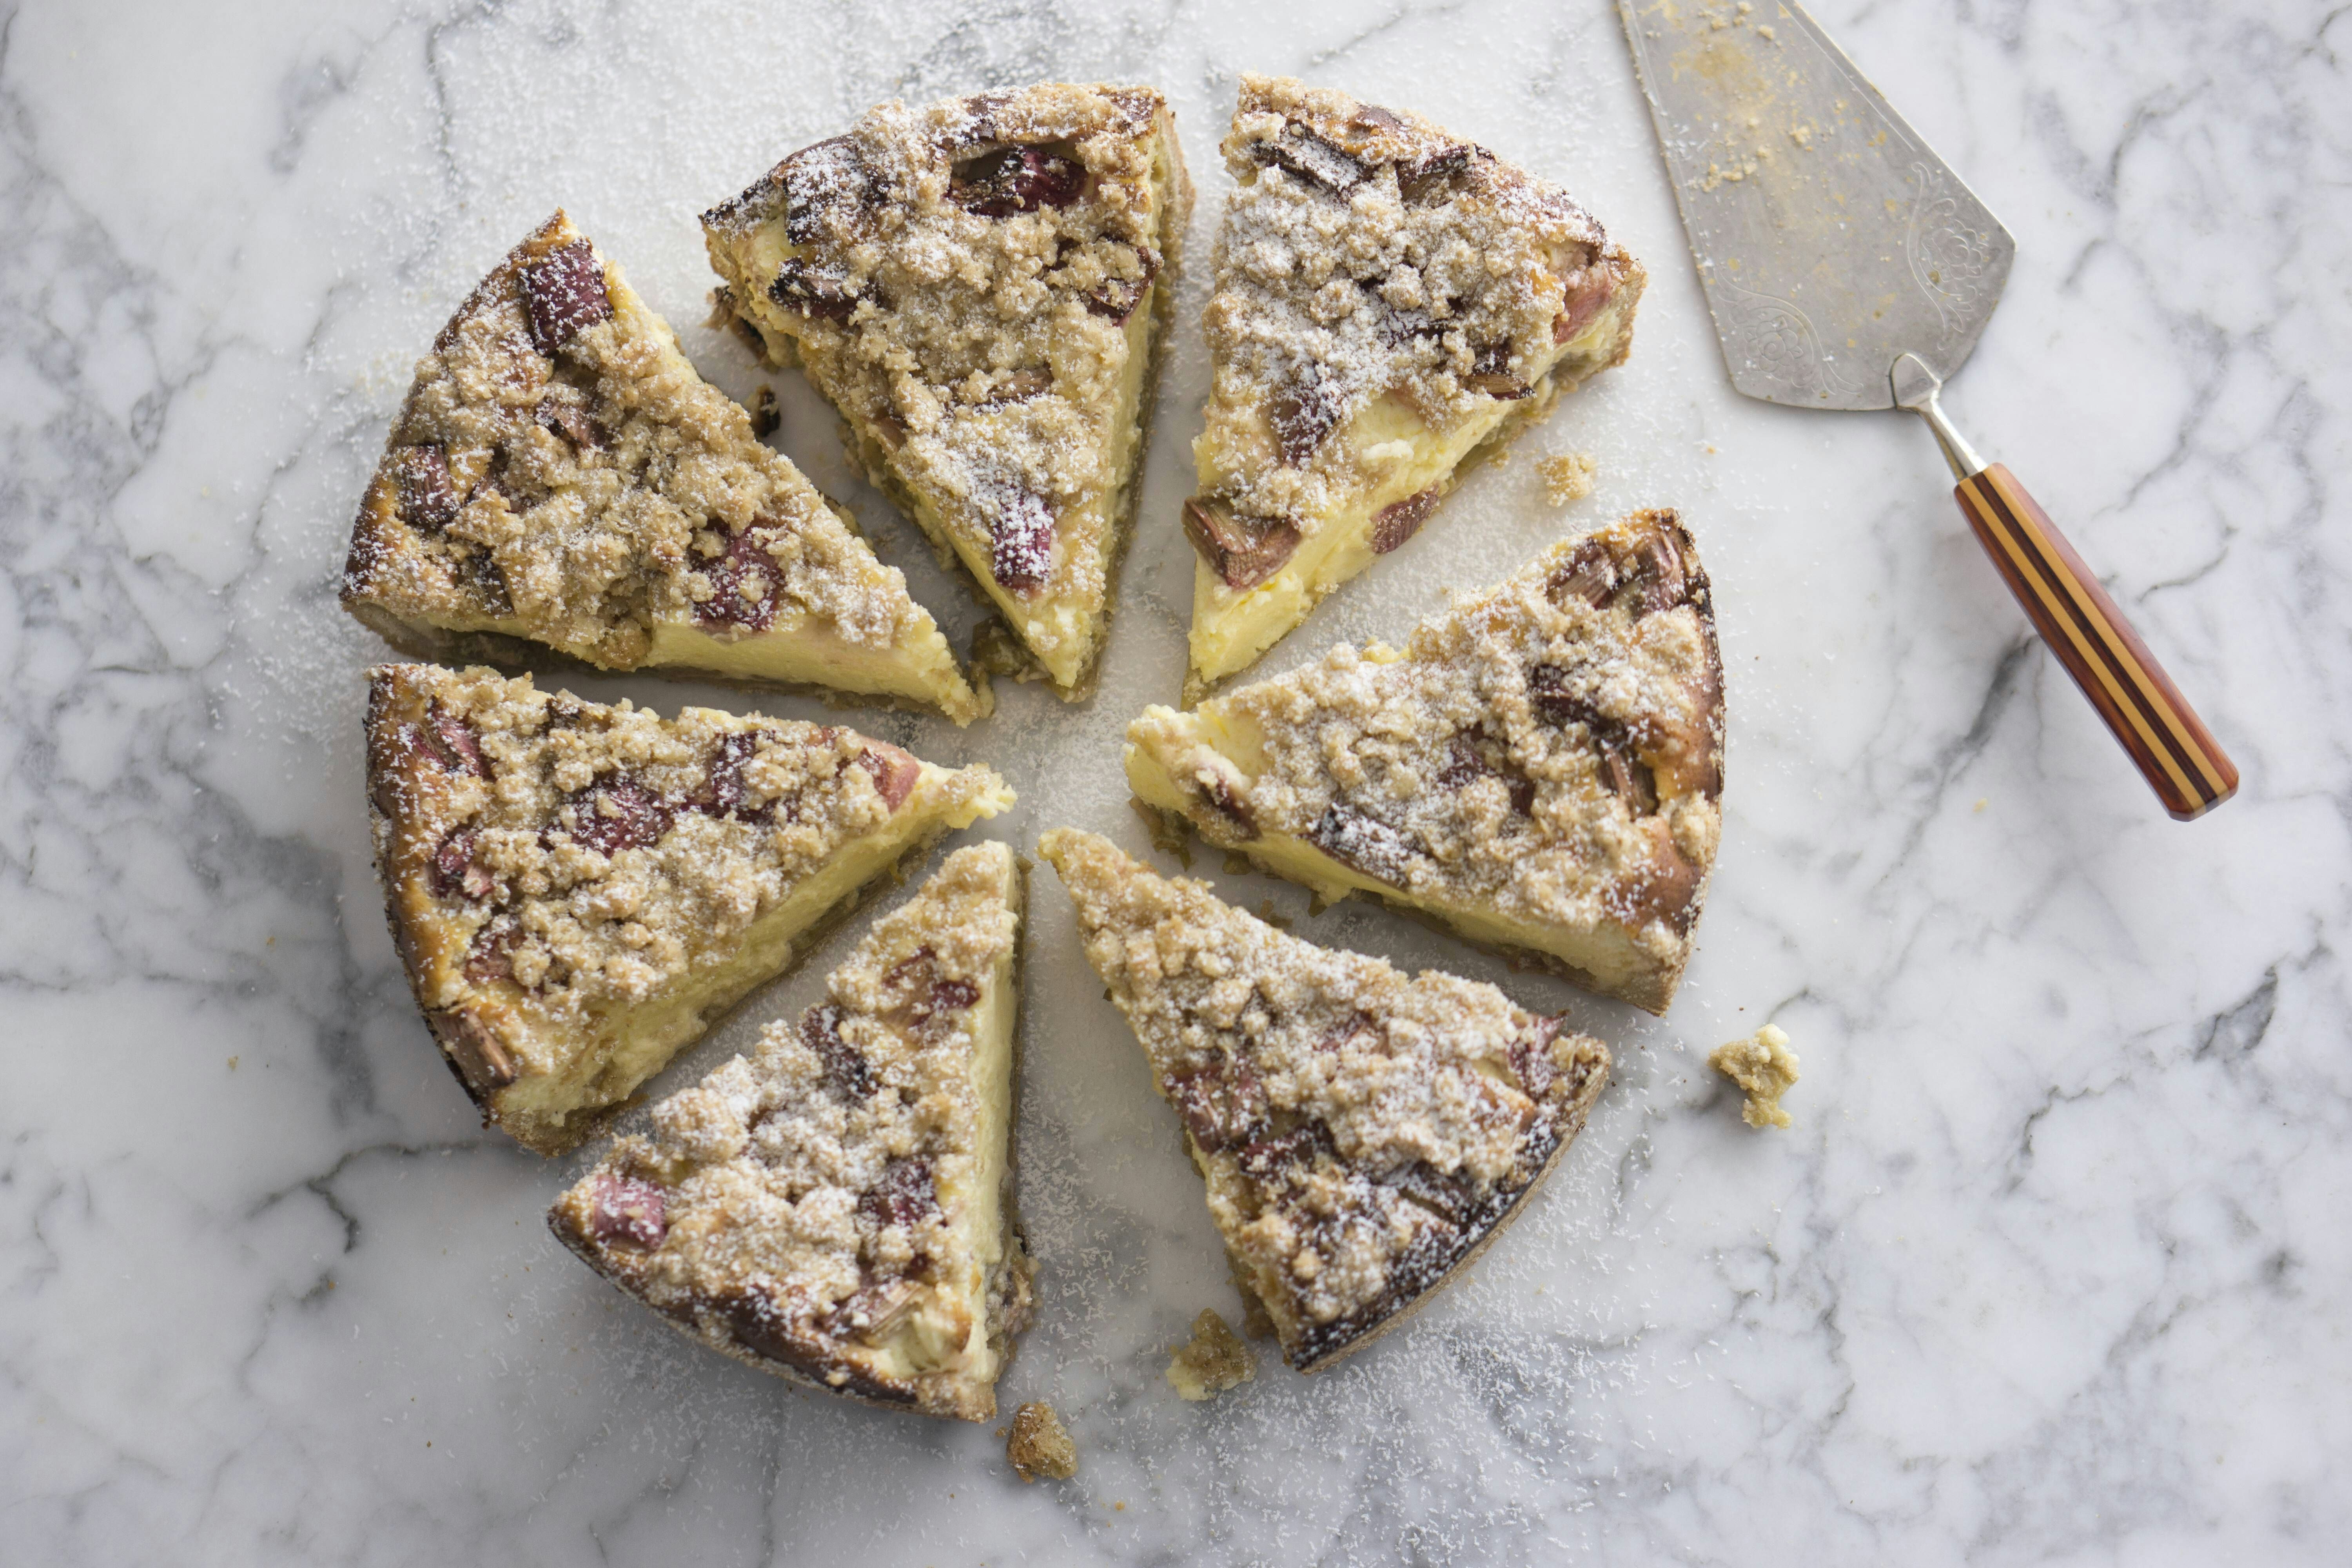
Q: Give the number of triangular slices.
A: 7